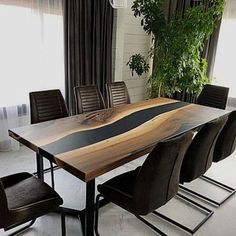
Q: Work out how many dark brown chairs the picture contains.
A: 8